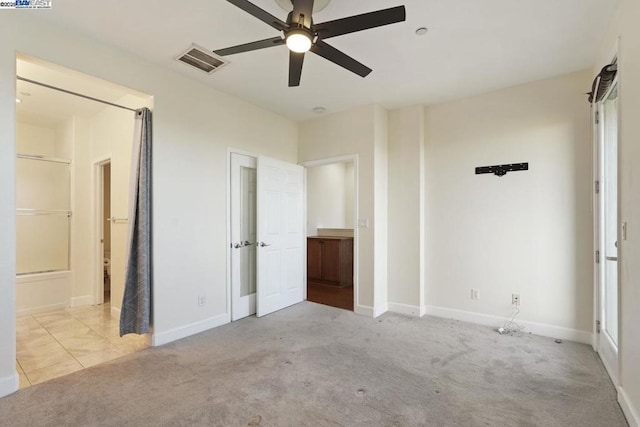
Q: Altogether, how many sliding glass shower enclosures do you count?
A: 1